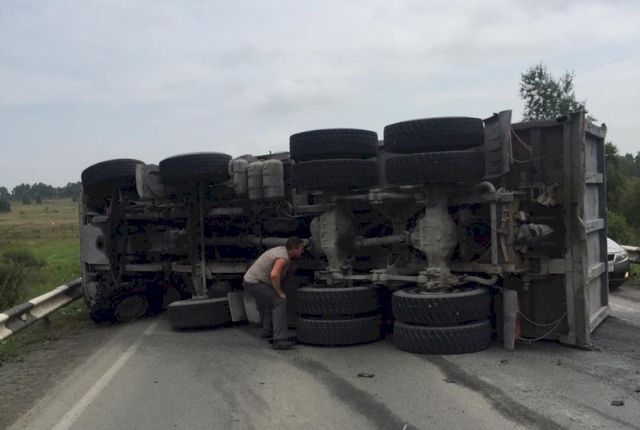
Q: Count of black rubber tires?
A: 12